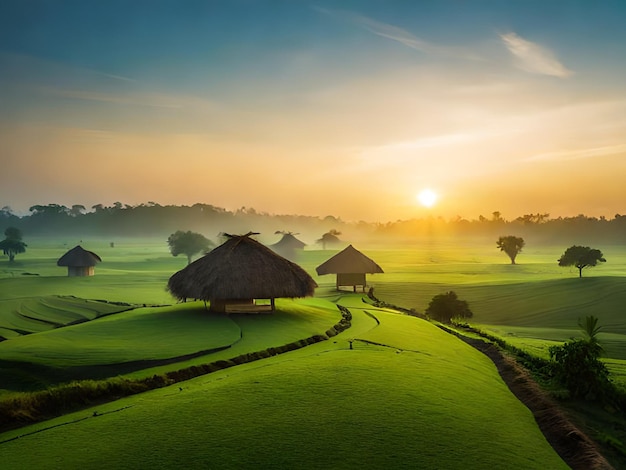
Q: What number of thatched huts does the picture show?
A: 4